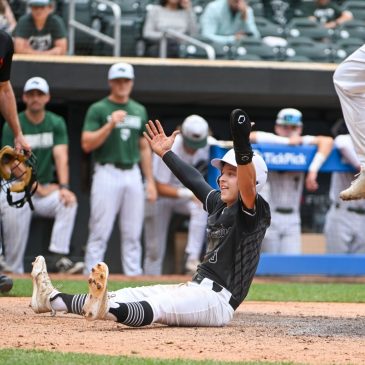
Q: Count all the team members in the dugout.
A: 5